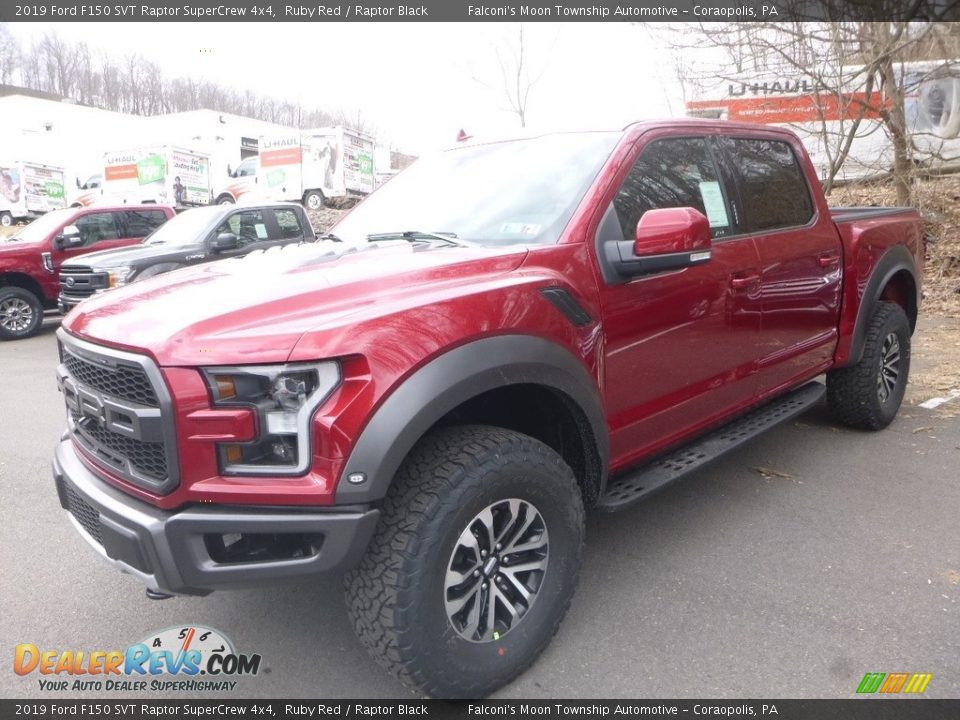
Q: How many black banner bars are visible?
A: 2